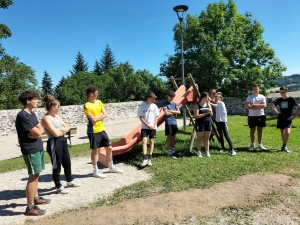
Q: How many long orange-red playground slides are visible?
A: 1